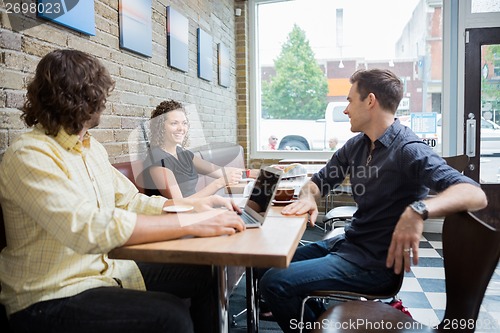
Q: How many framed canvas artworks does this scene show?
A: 5